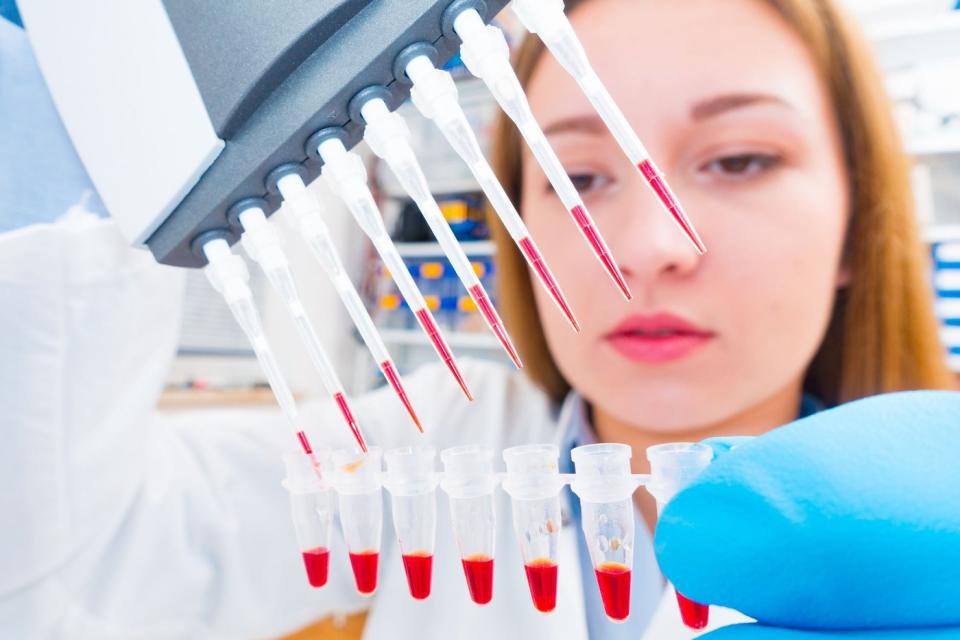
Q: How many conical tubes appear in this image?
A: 7